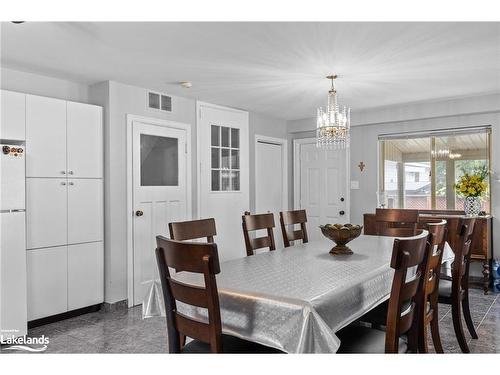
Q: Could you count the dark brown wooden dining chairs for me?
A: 8